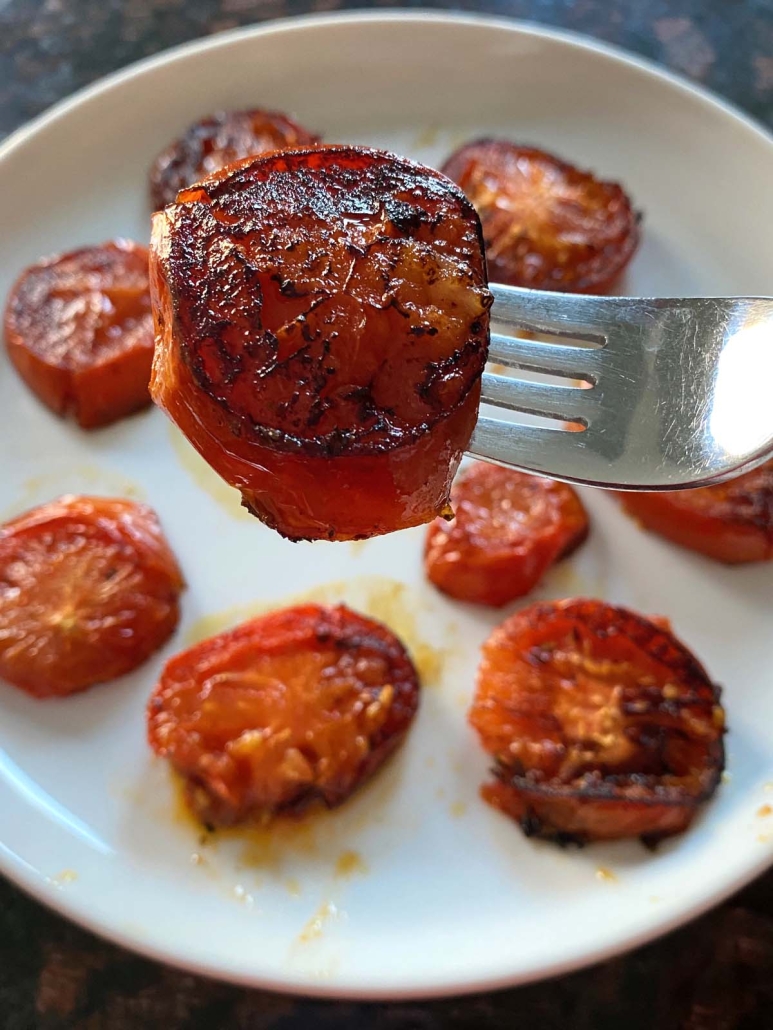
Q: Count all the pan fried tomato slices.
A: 9